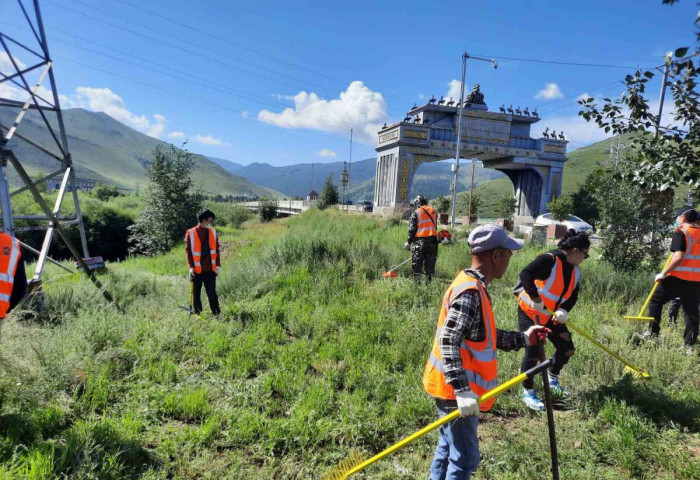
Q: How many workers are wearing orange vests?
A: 6